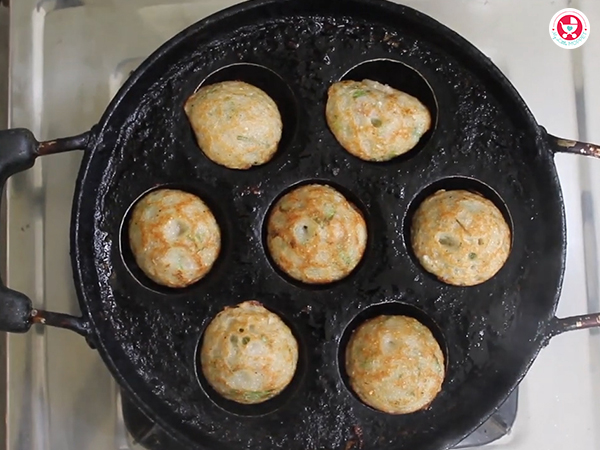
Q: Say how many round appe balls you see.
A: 7